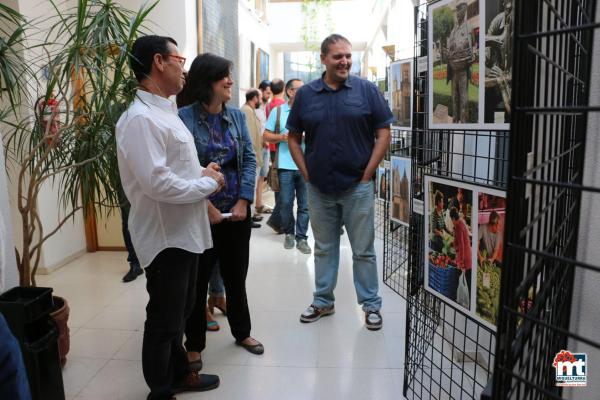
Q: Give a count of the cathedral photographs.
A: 2